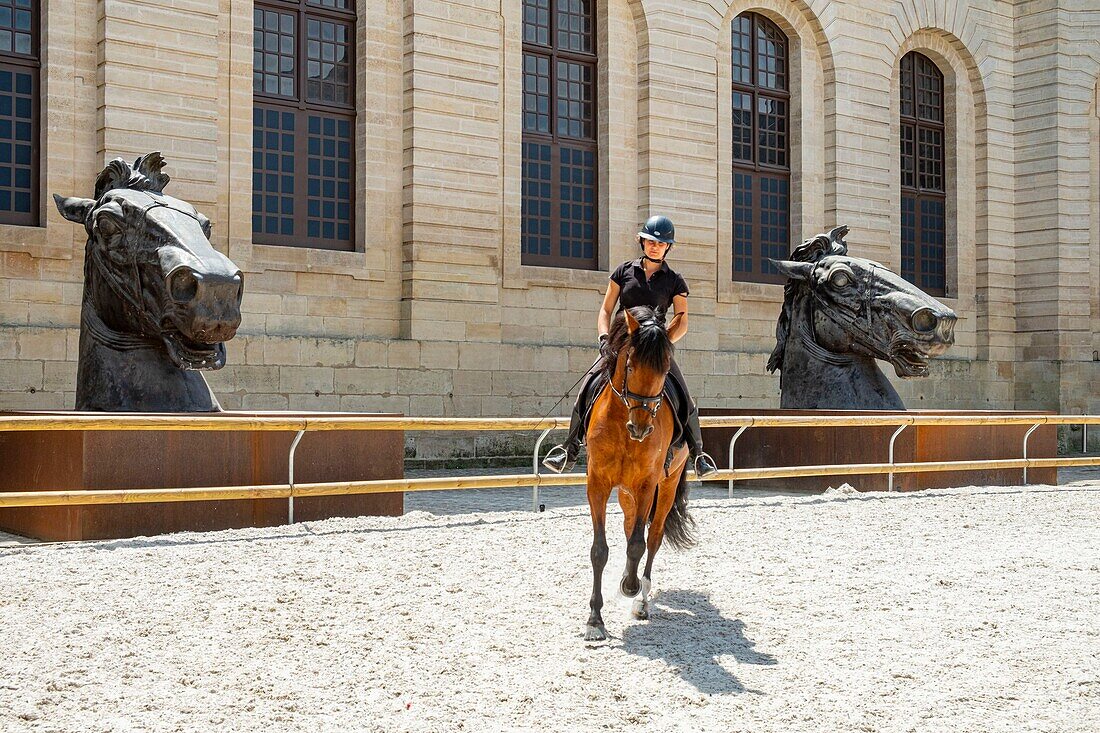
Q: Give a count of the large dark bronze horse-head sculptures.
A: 2